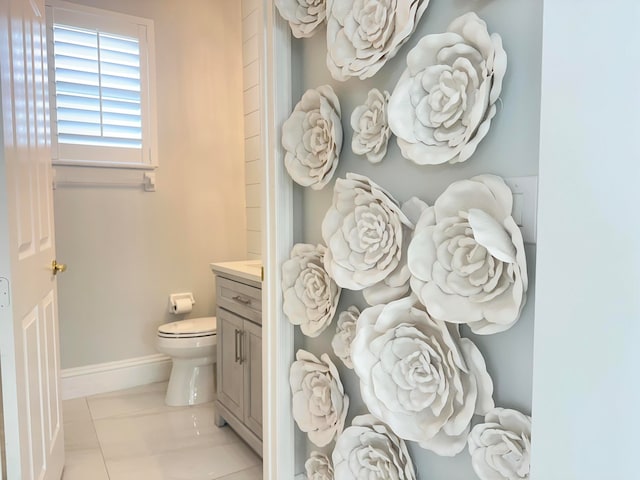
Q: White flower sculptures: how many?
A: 14